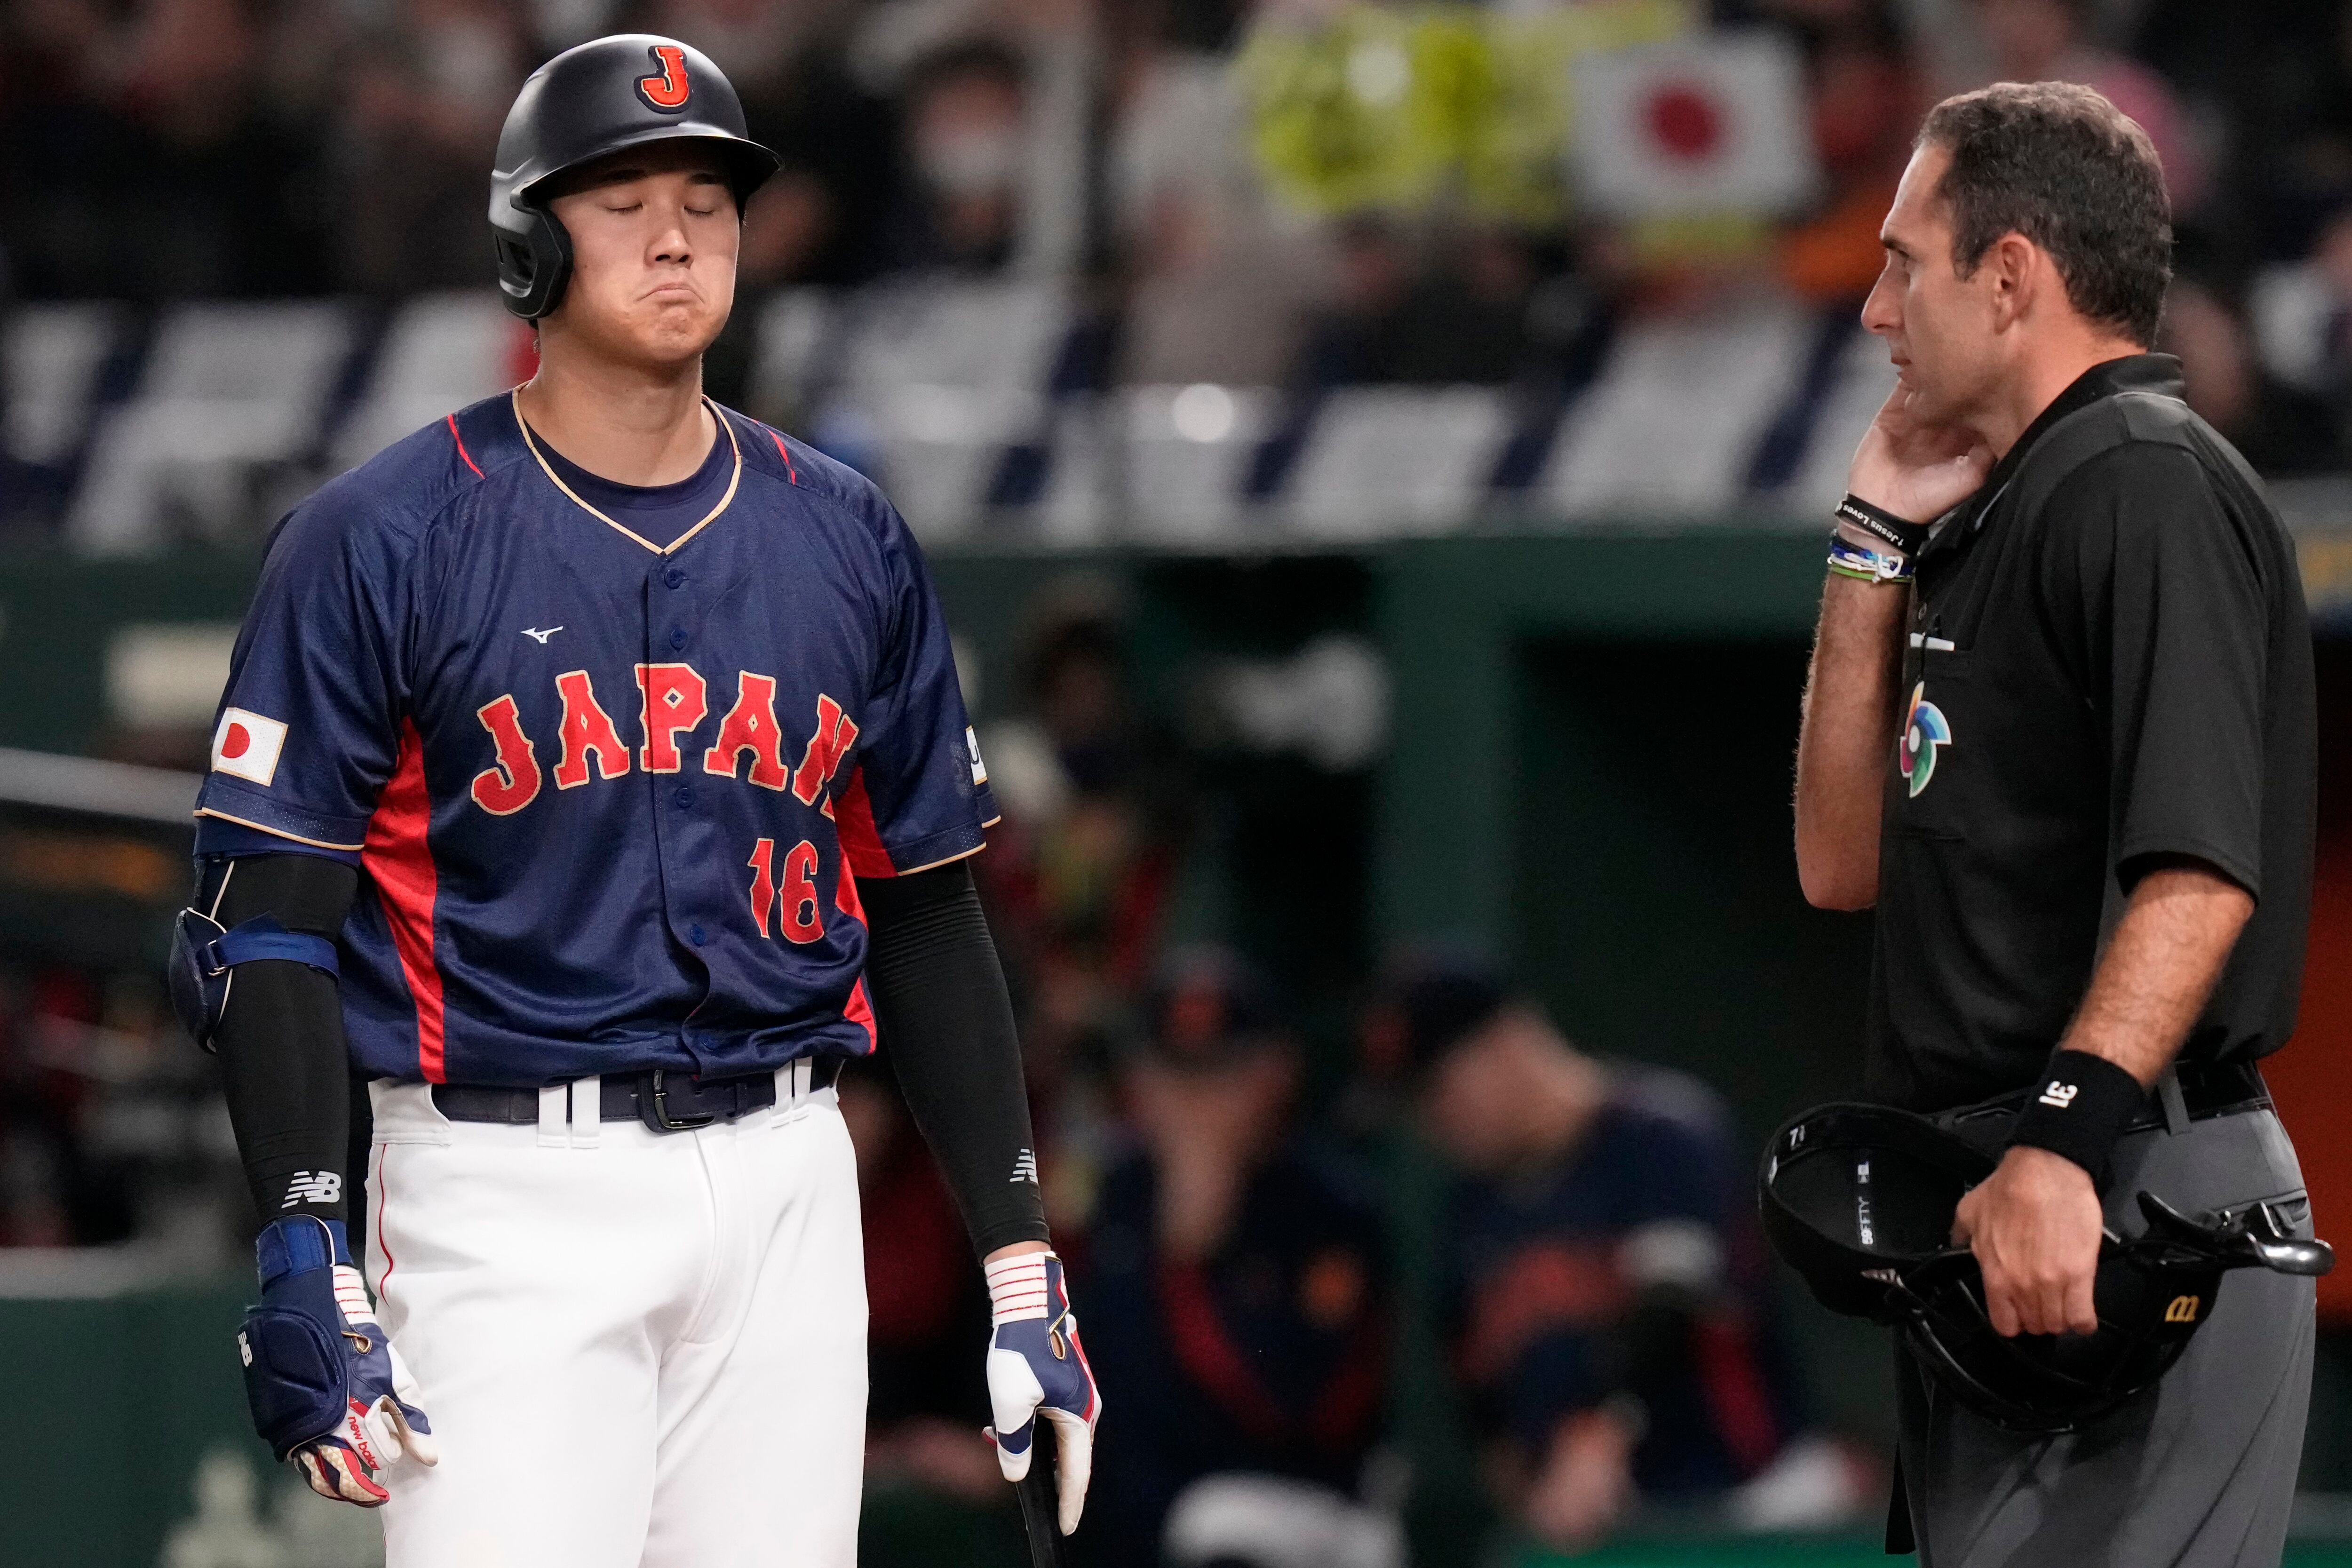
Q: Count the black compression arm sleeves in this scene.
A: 2